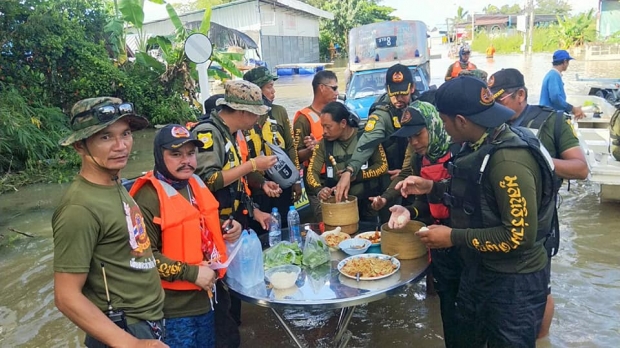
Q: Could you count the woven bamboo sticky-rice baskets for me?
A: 2